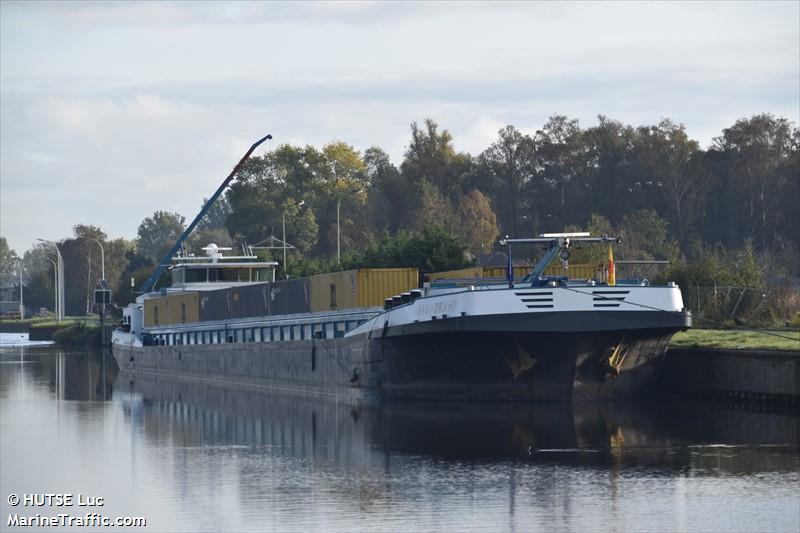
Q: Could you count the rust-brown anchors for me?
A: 2